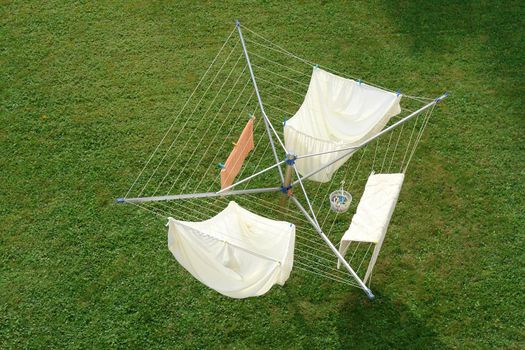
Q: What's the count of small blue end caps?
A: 4